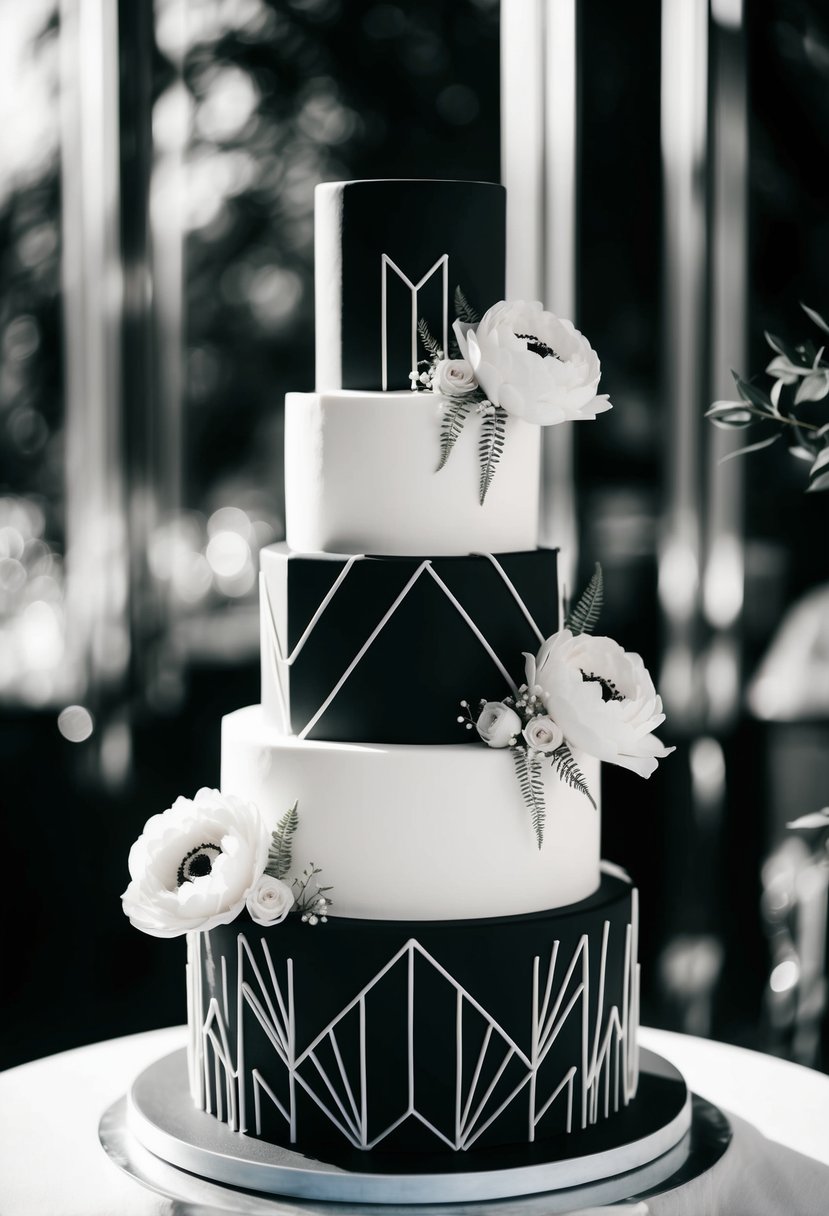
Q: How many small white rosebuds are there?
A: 4